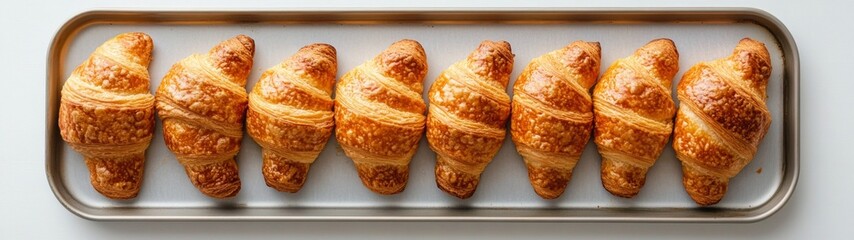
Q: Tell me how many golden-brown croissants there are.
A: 8